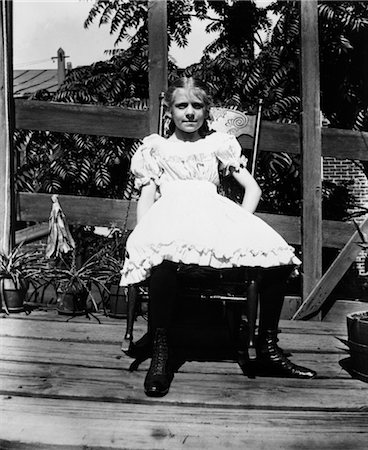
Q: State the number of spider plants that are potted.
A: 3